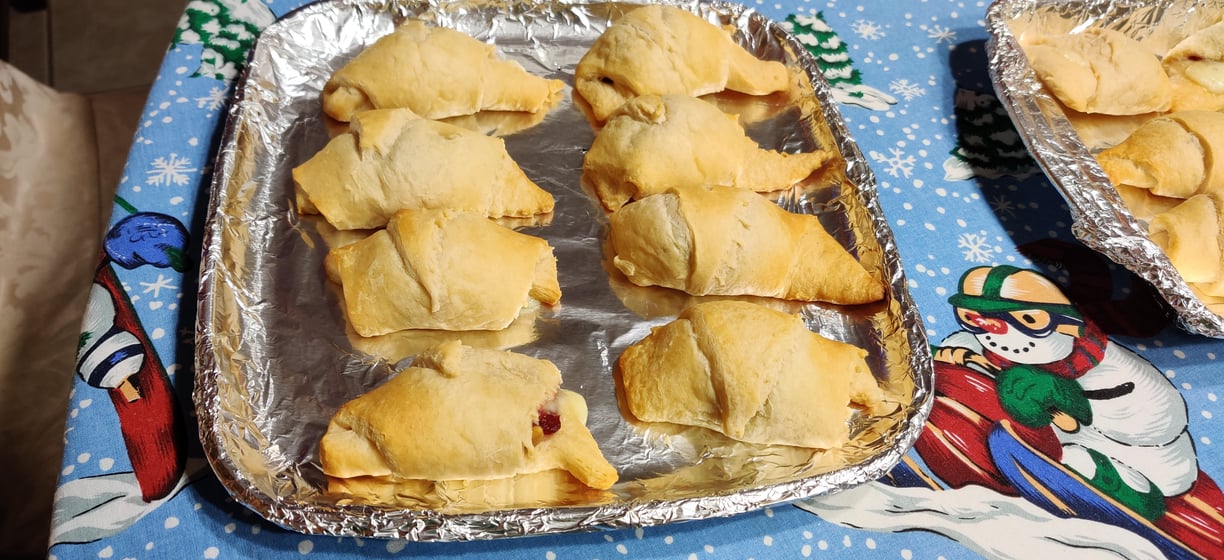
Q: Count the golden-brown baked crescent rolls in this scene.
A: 12